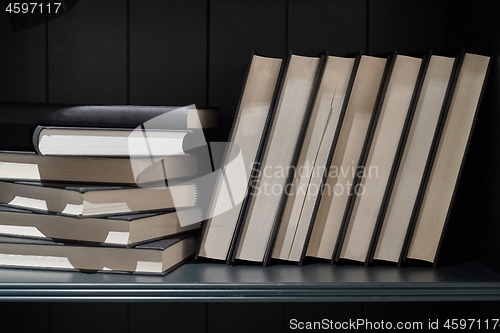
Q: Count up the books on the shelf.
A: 13